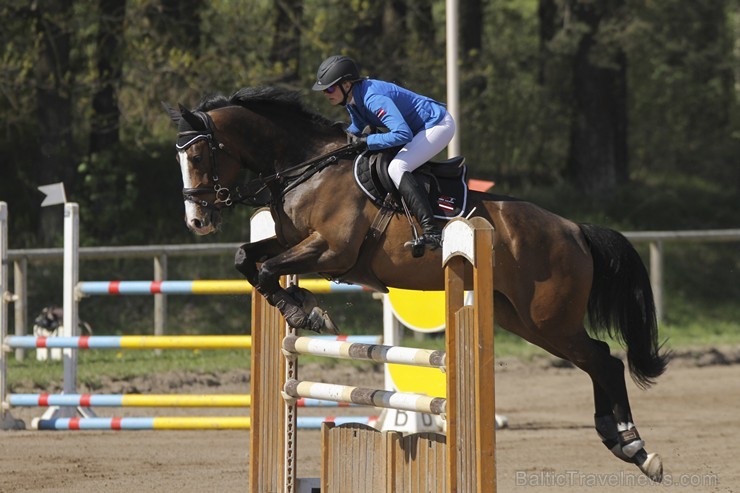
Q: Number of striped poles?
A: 6